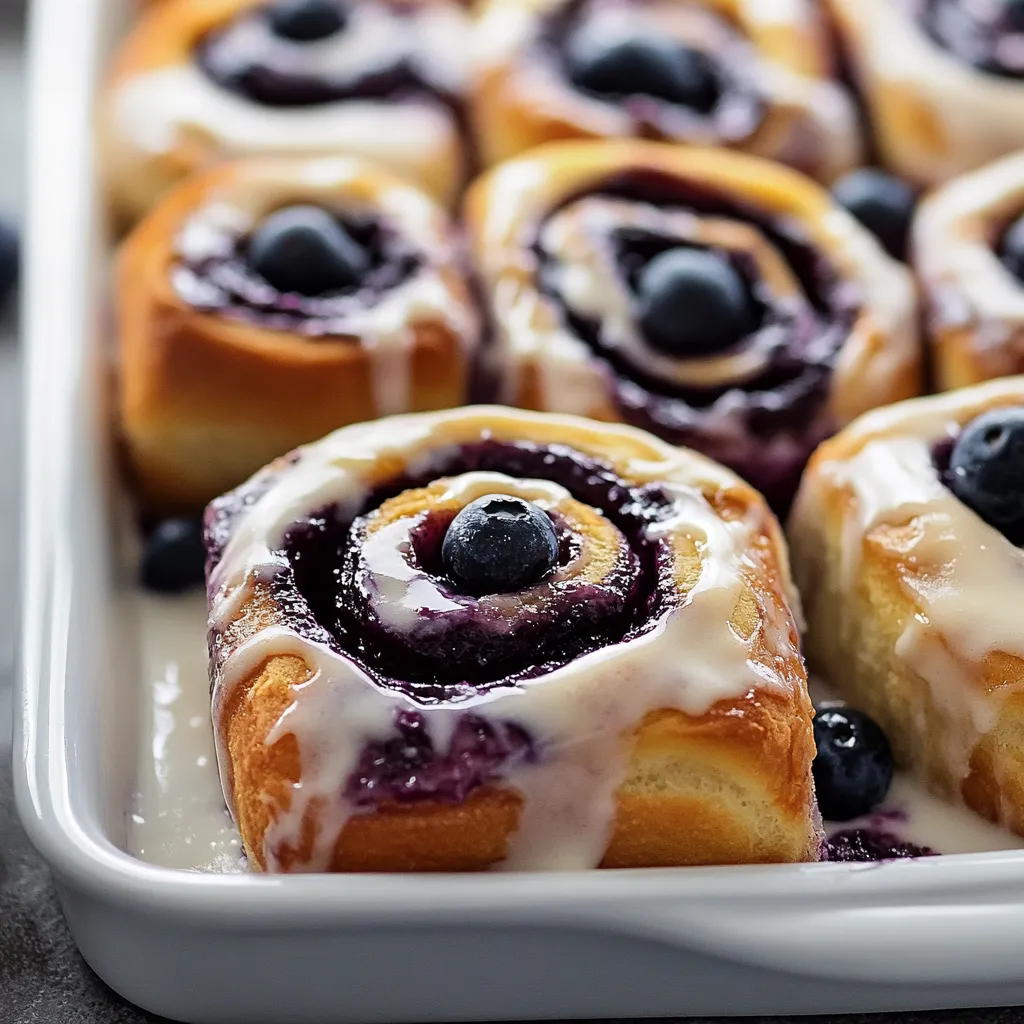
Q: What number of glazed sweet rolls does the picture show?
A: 8